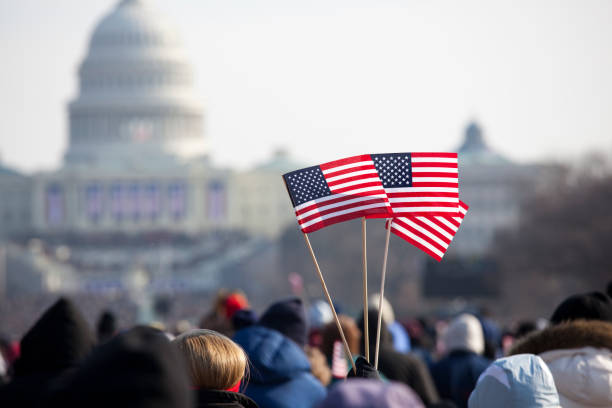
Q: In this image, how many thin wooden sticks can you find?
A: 3